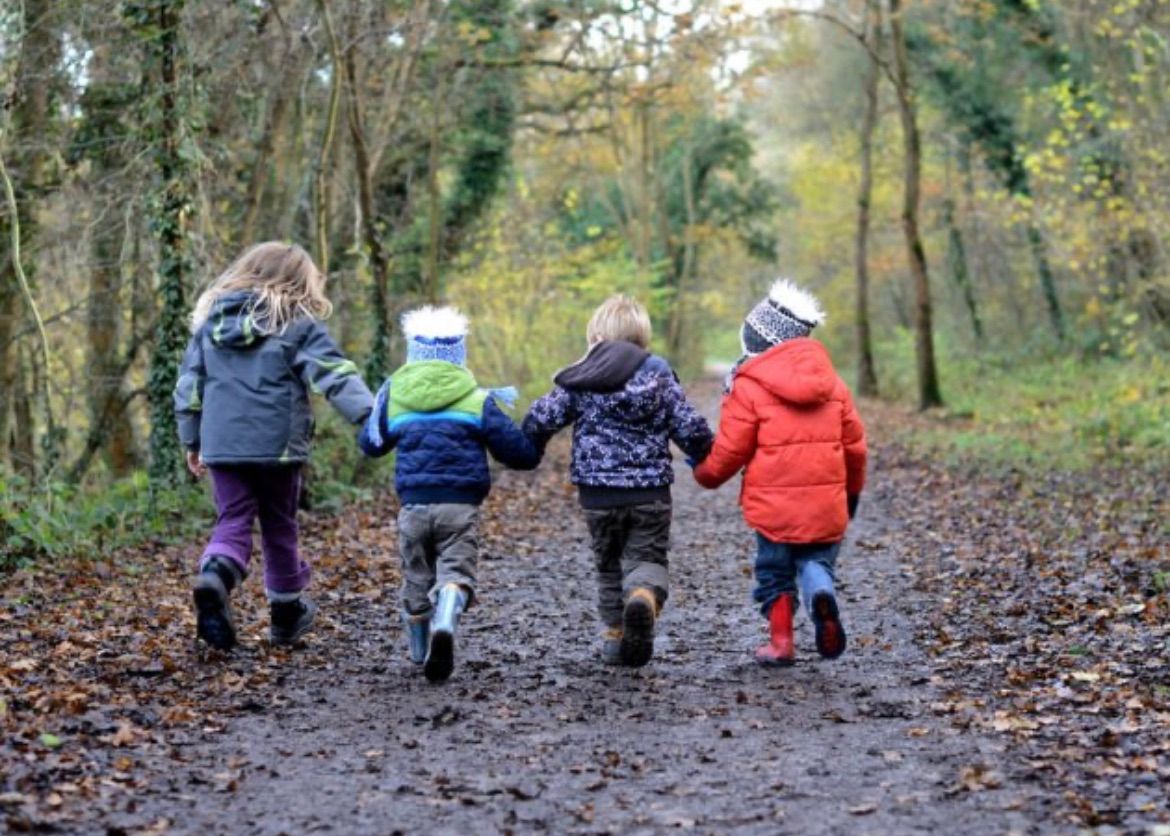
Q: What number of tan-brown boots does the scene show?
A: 2